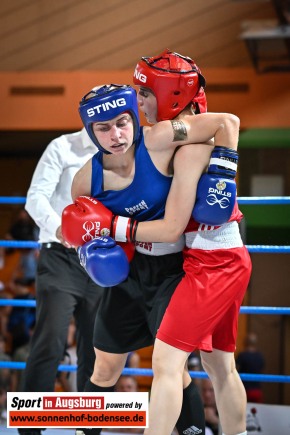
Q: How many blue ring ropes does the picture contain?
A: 4